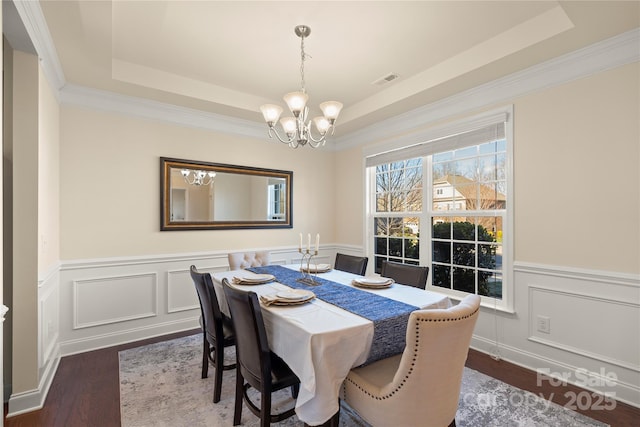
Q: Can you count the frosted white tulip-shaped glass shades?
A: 5